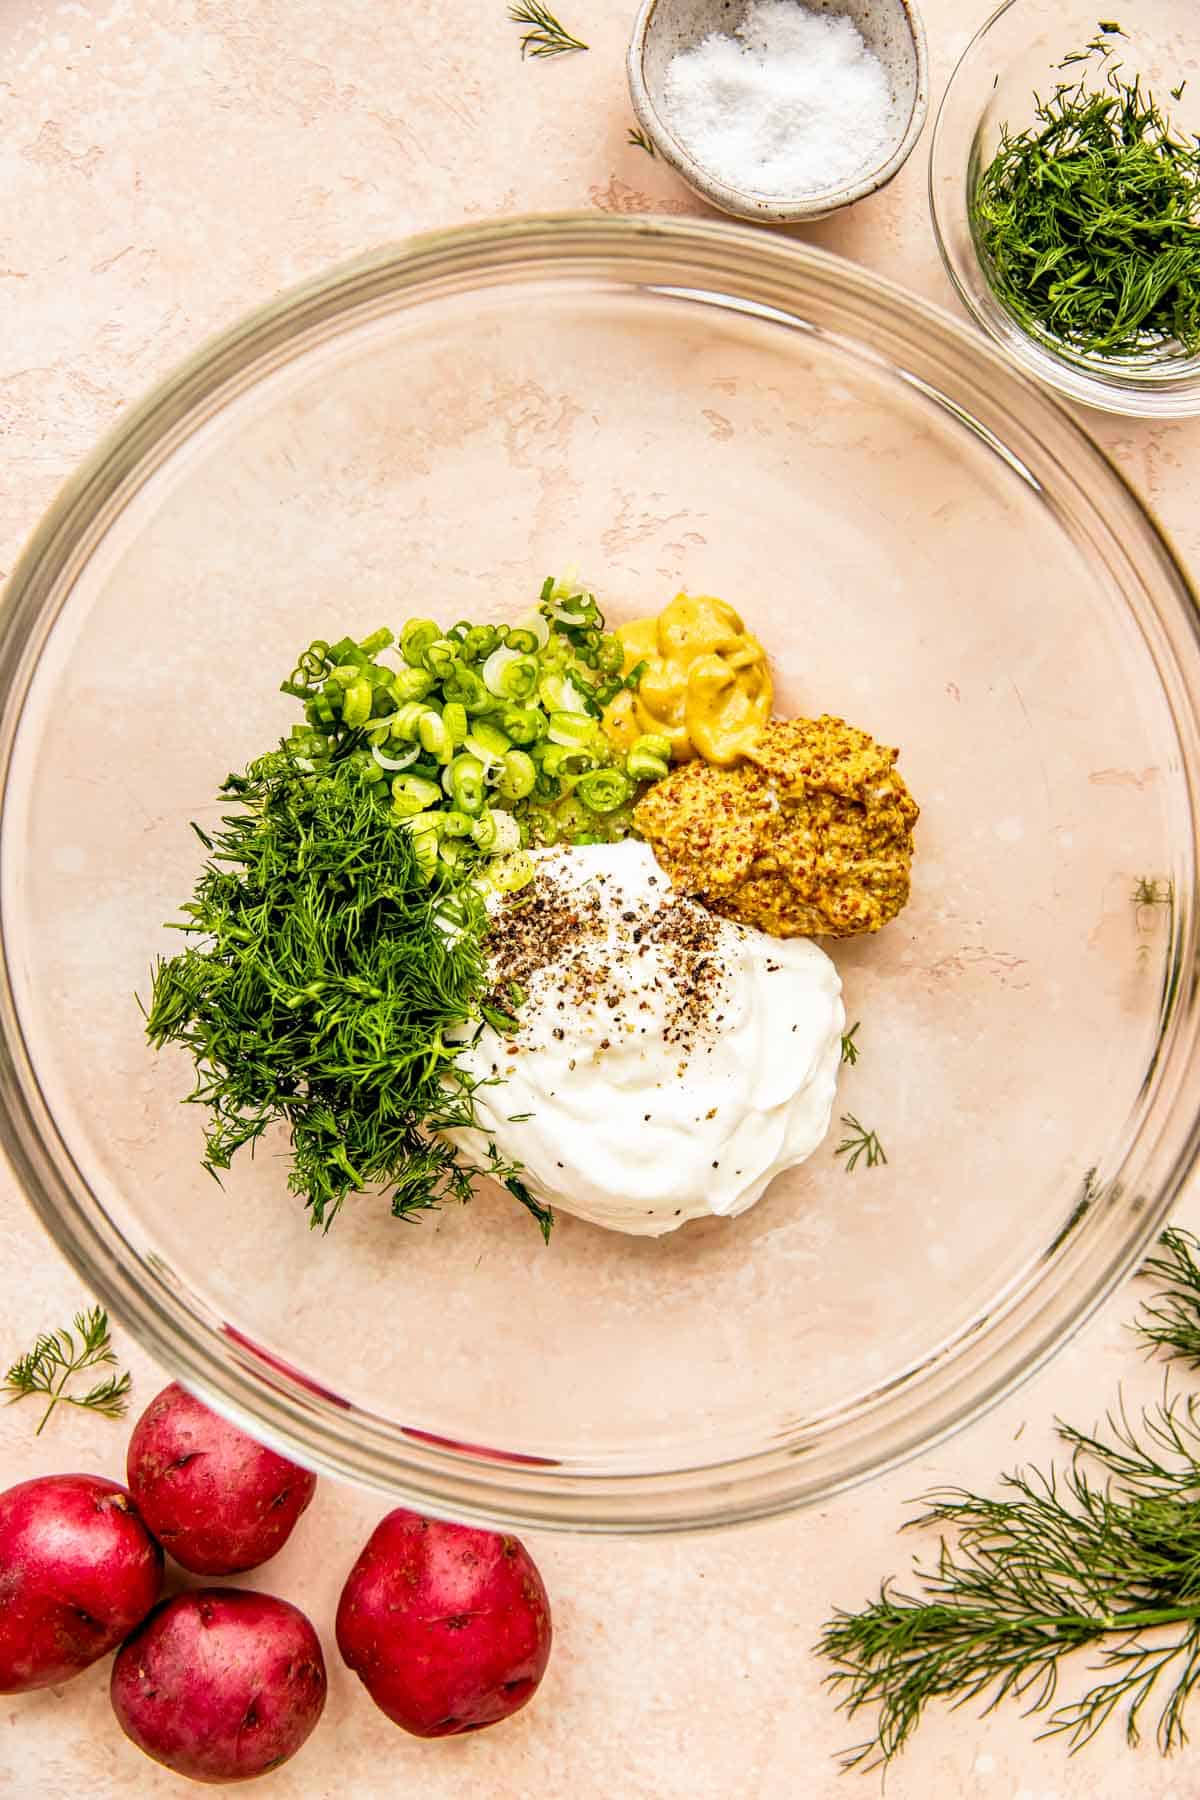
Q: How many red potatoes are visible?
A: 4